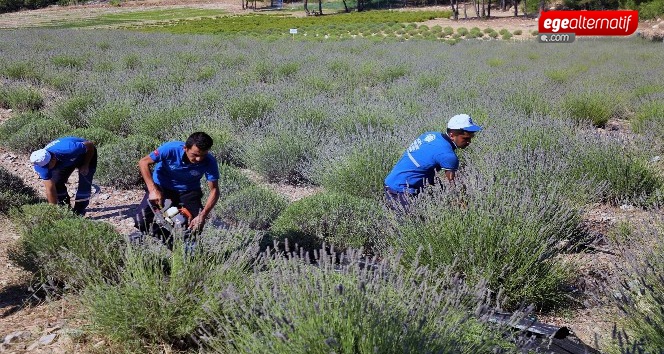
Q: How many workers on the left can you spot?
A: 2